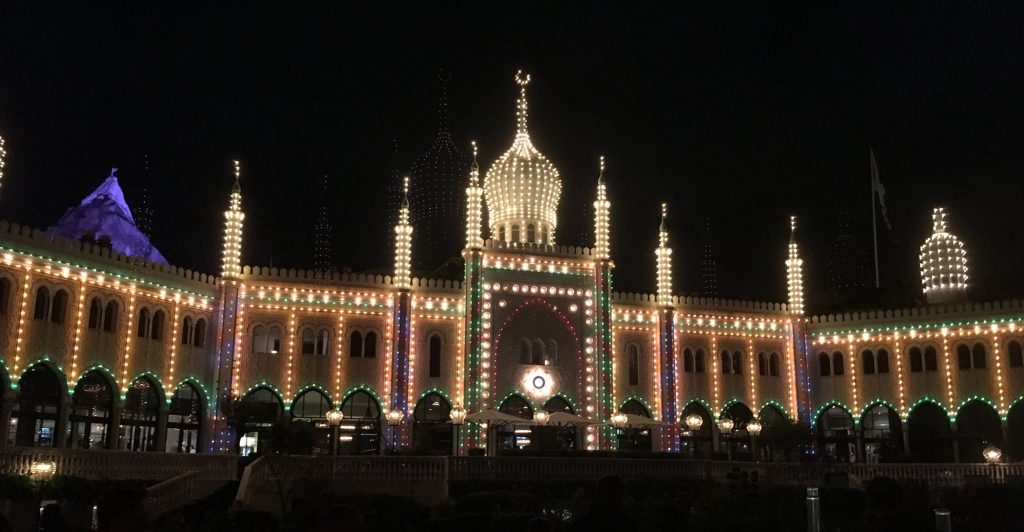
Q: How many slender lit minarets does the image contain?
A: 6